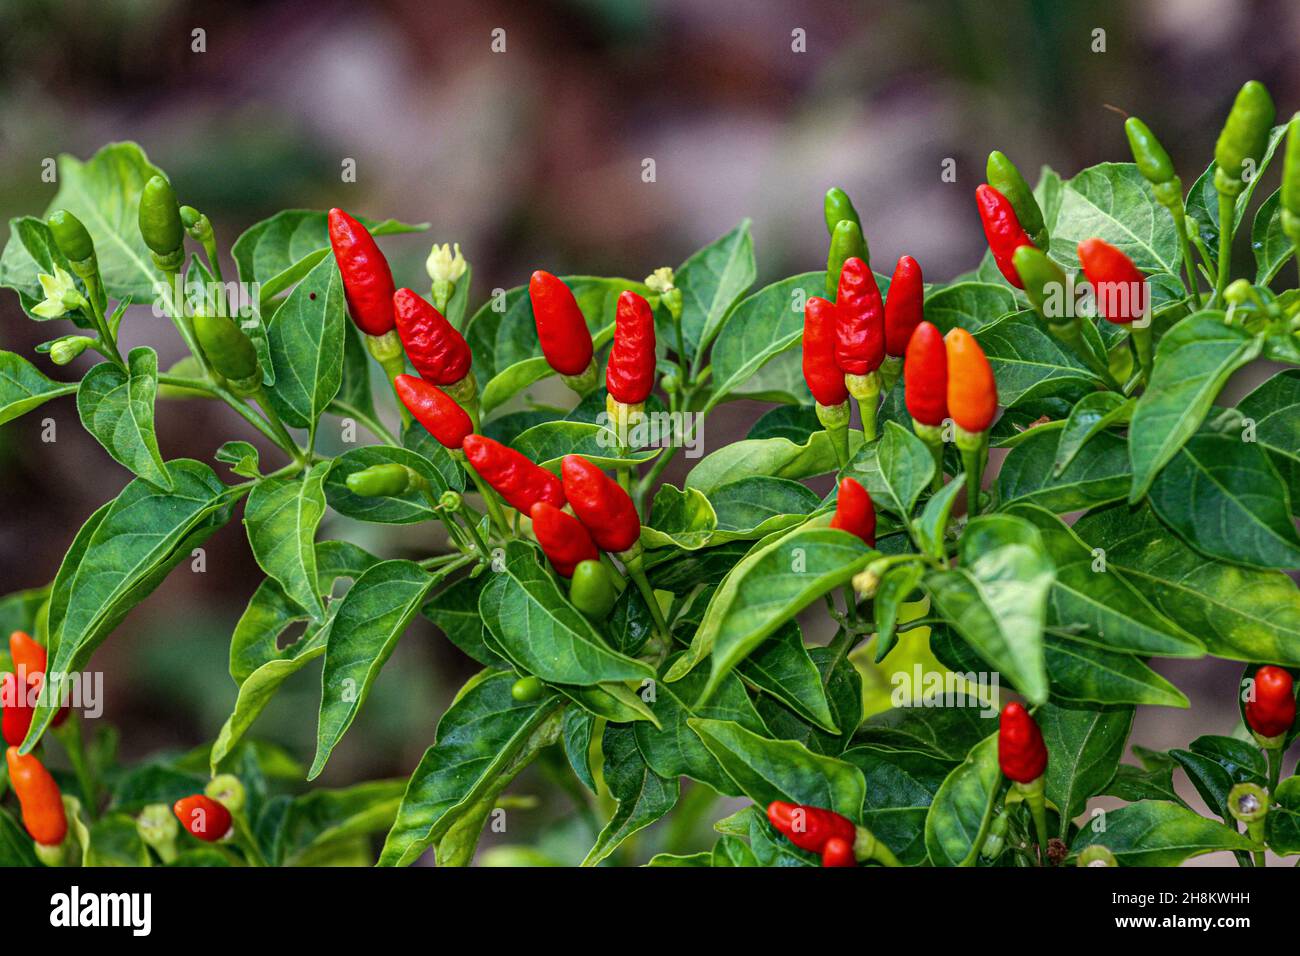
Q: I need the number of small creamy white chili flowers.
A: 3